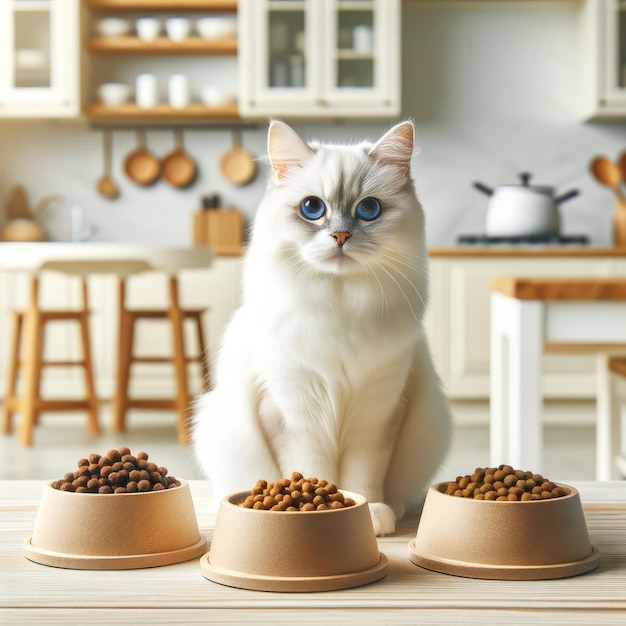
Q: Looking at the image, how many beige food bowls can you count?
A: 3